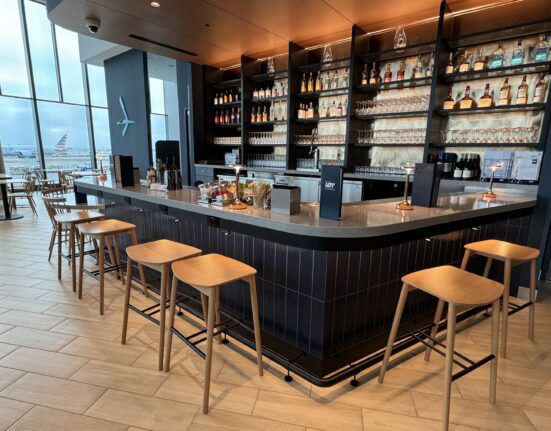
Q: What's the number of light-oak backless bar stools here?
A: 6